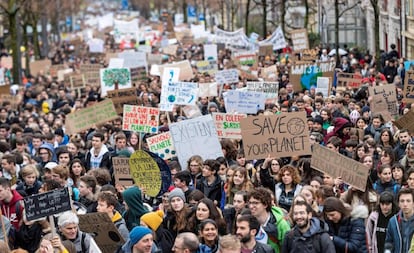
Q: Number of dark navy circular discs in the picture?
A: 1